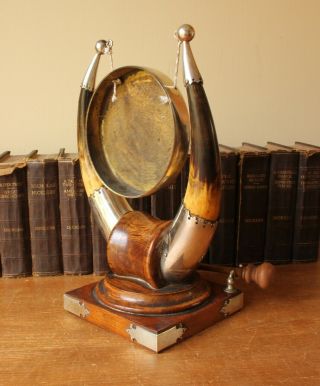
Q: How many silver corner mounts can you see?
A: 3